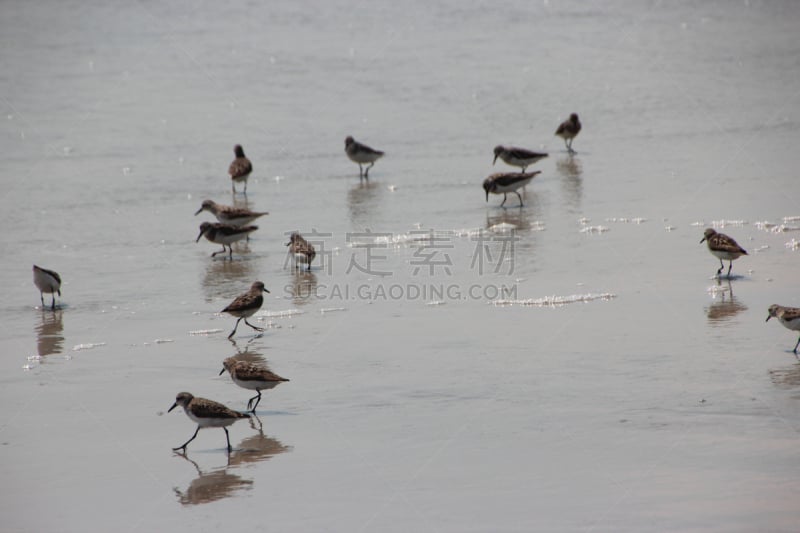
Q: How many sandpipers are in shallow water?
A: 14